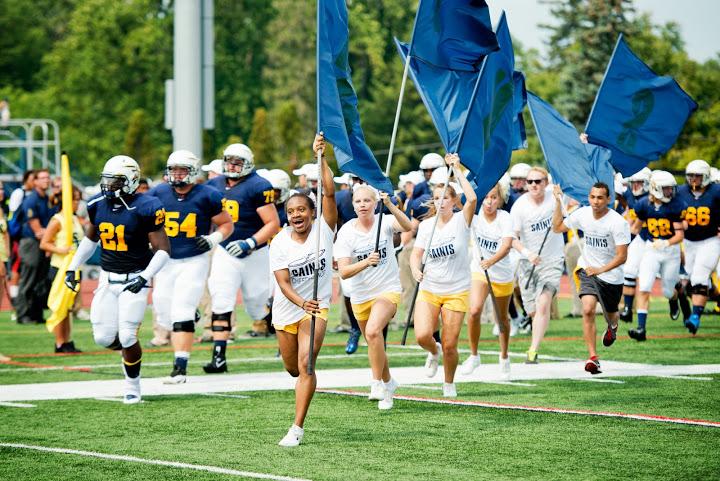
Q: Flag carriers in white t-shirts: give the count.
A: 6